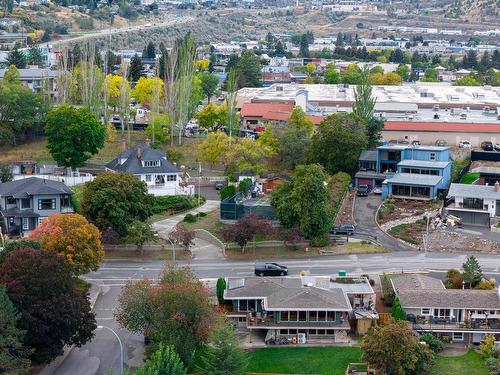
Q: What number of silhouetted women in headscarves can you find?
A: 0